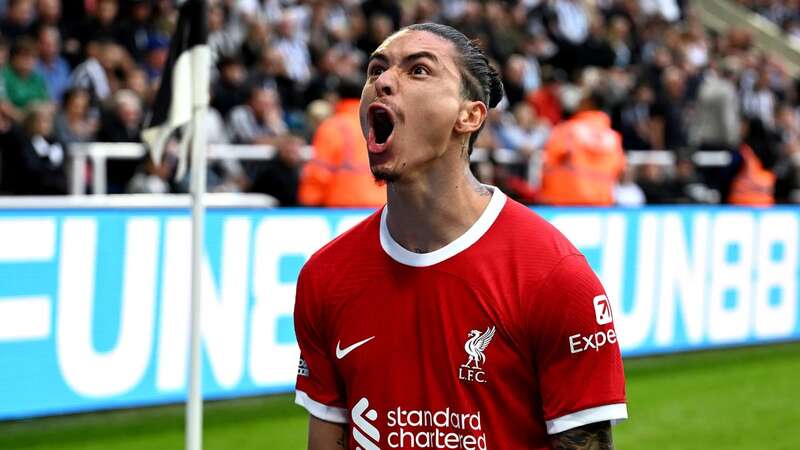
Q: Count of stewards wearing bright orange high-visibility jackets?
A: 3